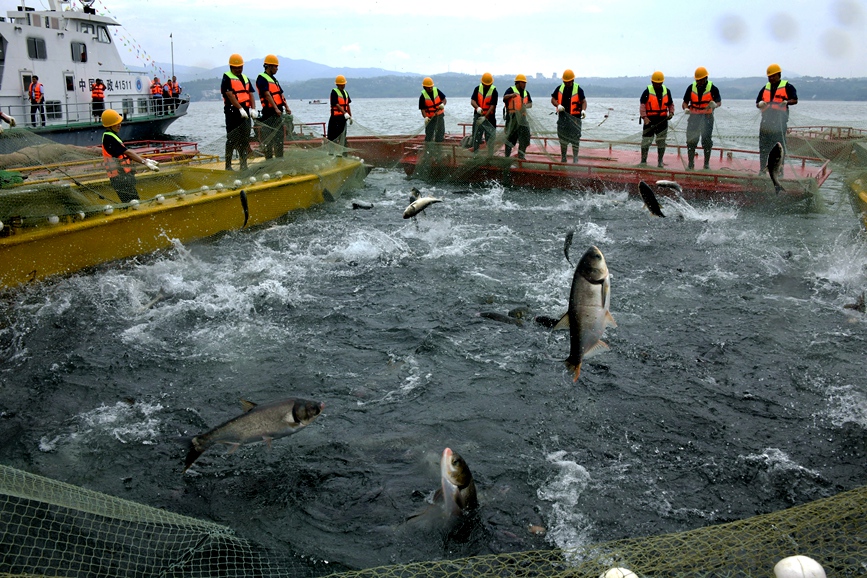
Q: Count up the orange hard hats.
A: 11